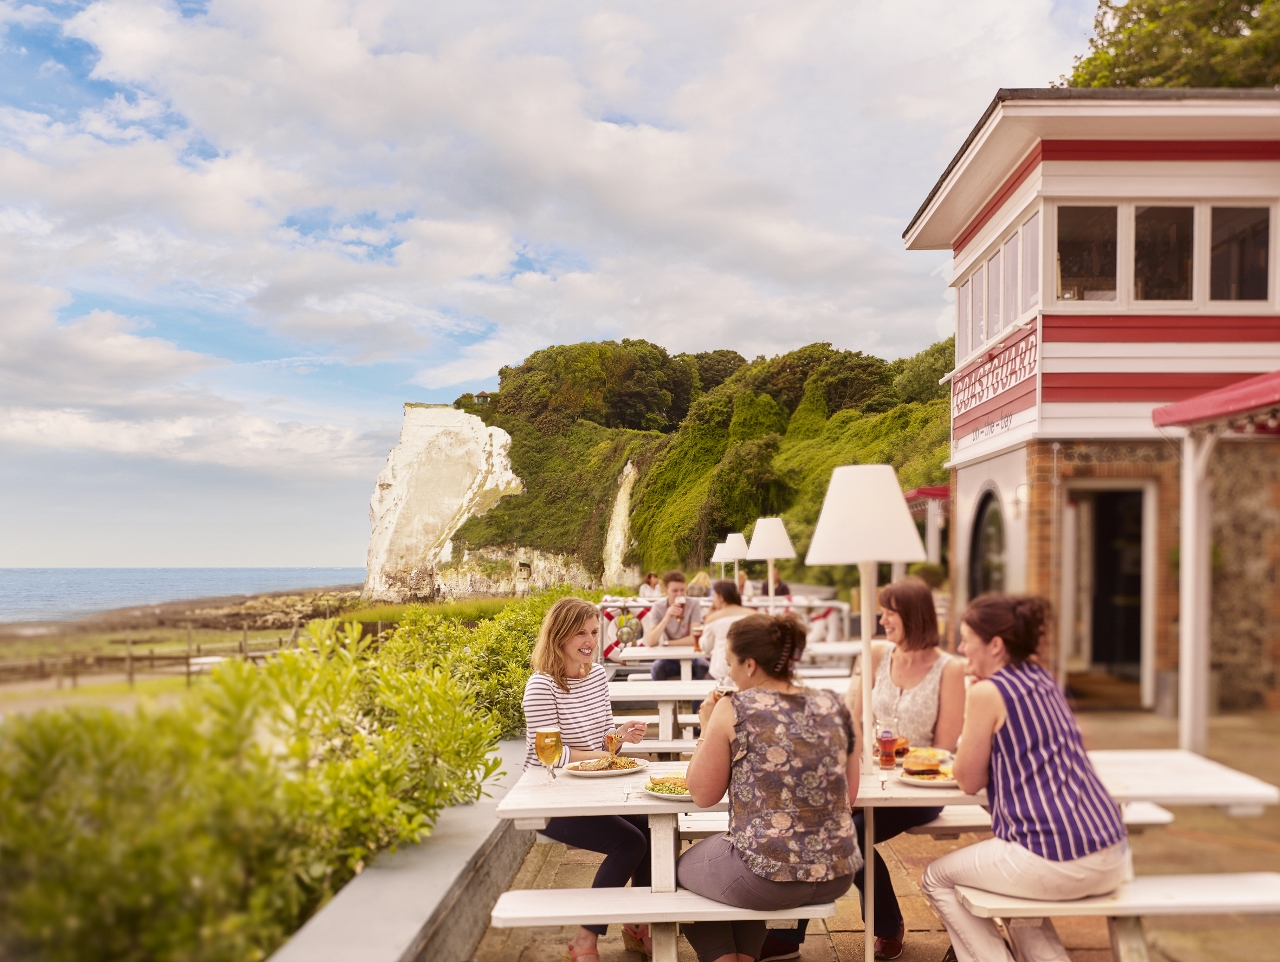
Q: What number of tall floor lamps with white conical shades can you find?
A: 4